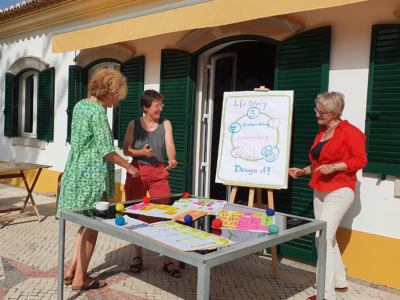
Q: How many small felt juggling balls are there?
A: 8